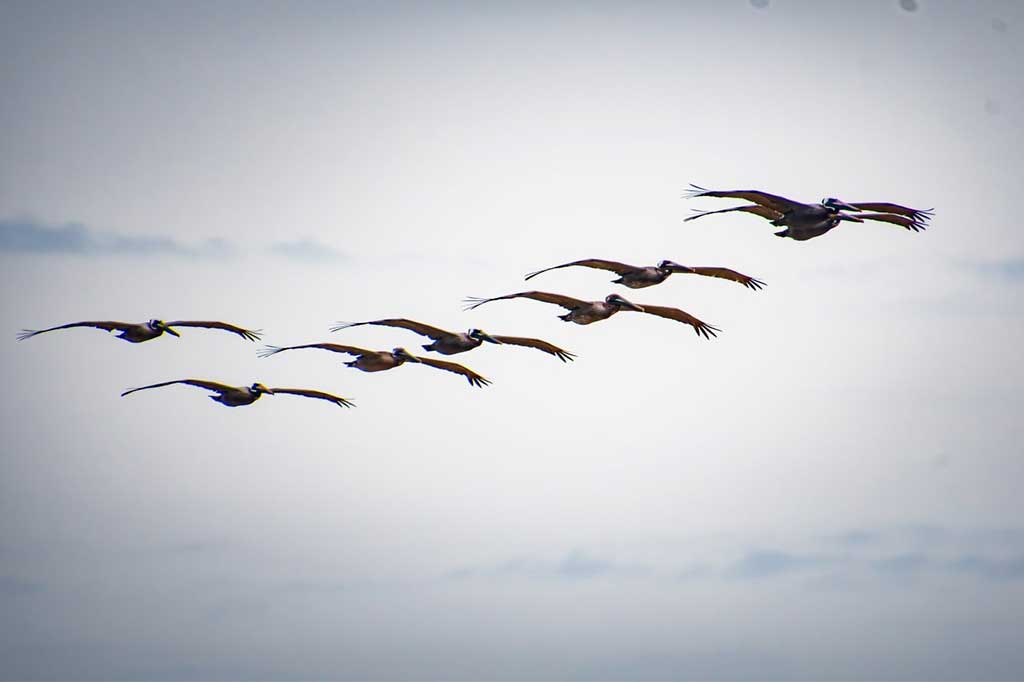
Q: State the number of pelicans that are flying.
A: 8